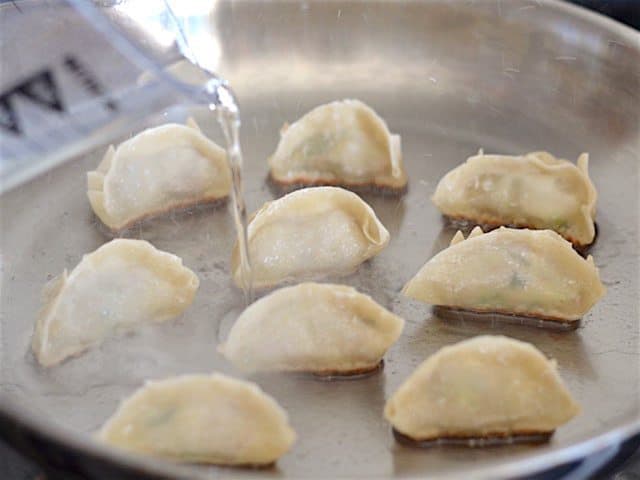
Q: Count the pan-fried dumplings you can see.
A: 9